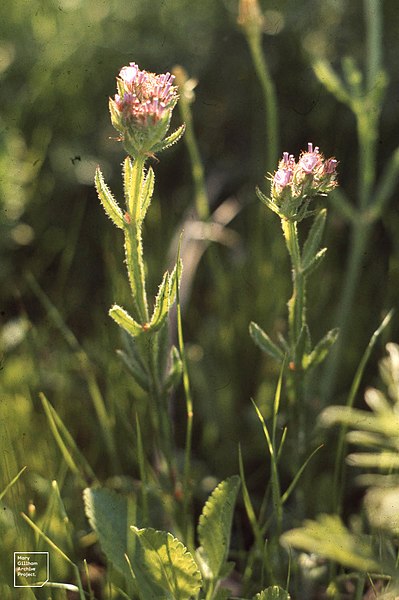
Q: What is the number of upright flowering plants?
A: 2